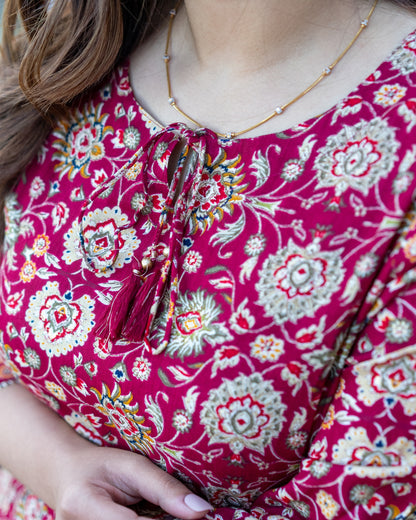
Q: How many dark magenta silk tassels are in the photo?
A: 2